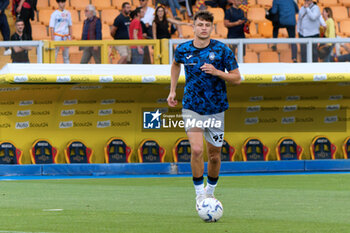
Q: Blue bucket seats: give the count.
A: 11